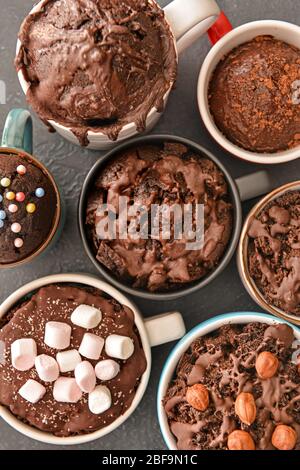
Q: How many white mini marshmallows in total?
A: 12